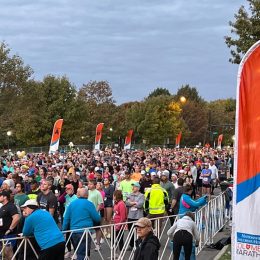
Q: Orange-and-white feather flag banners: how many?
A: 6